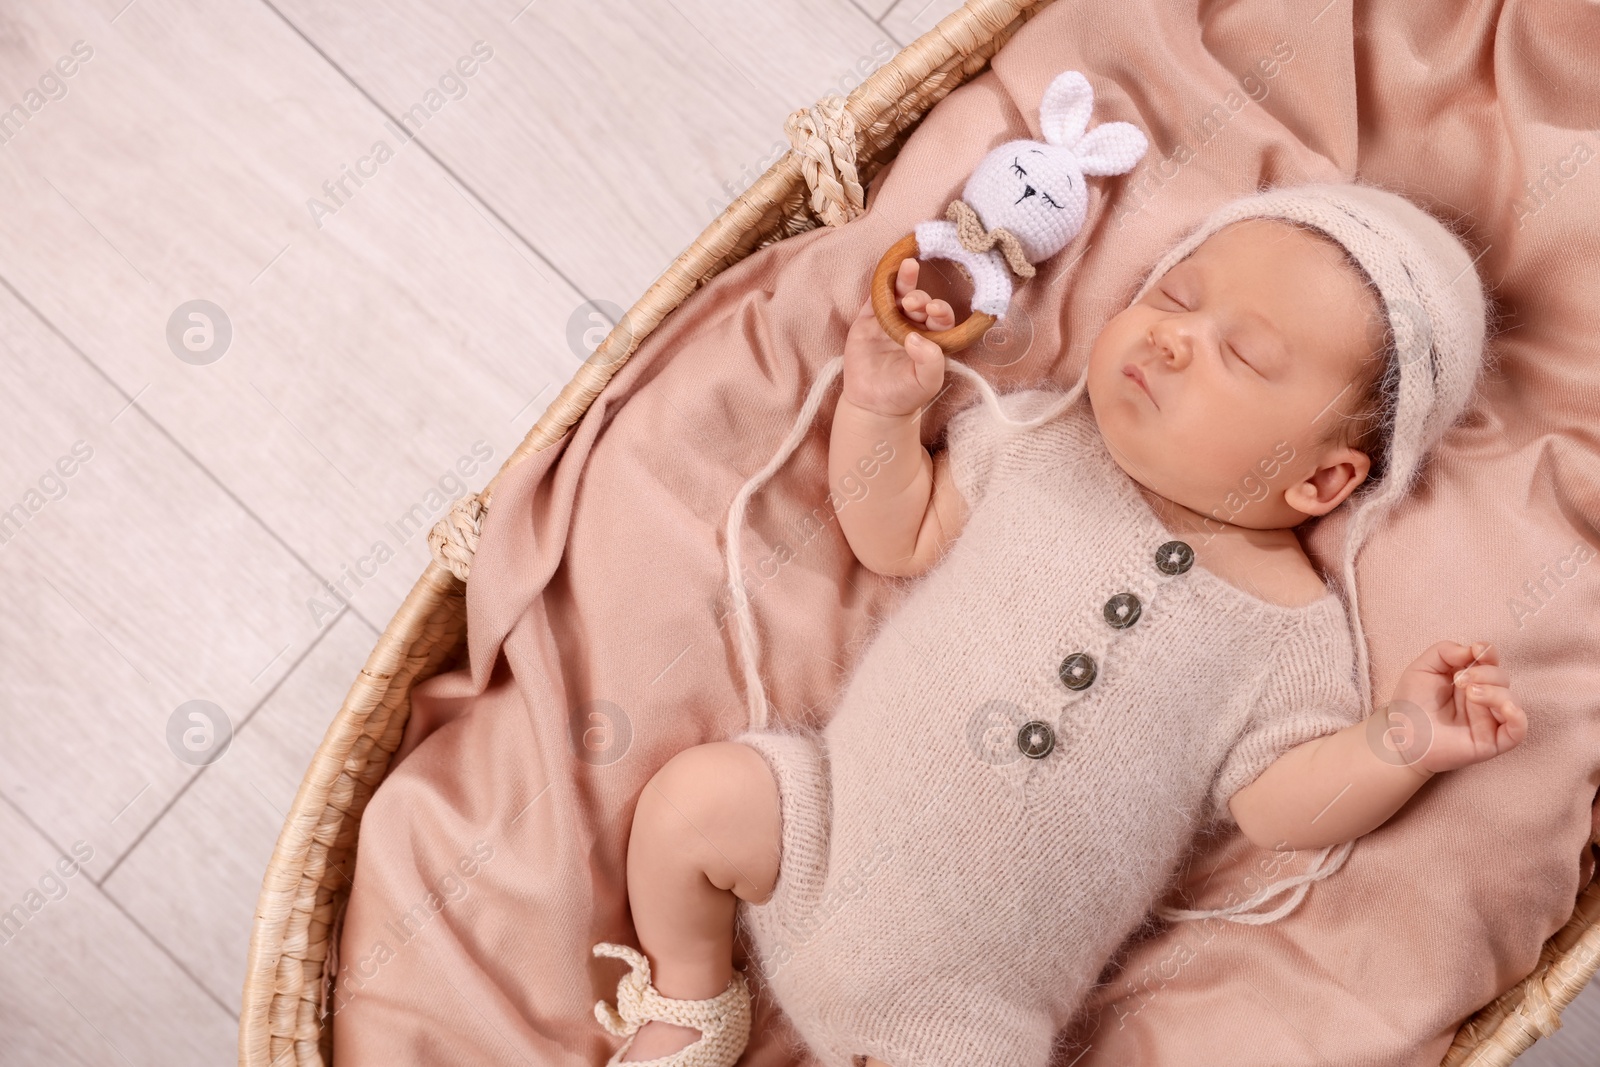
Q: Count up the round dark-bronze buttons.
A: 4